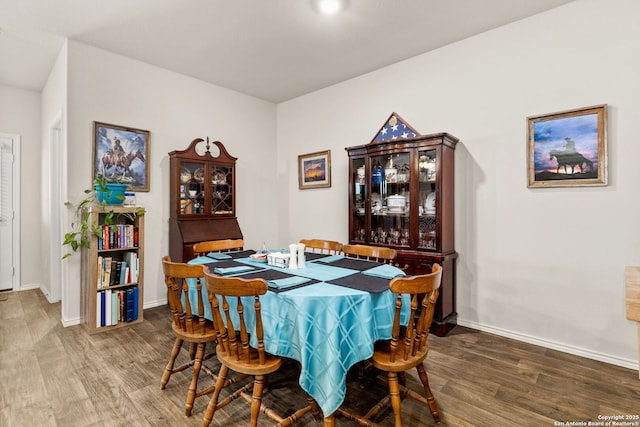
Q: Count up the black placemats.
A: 6